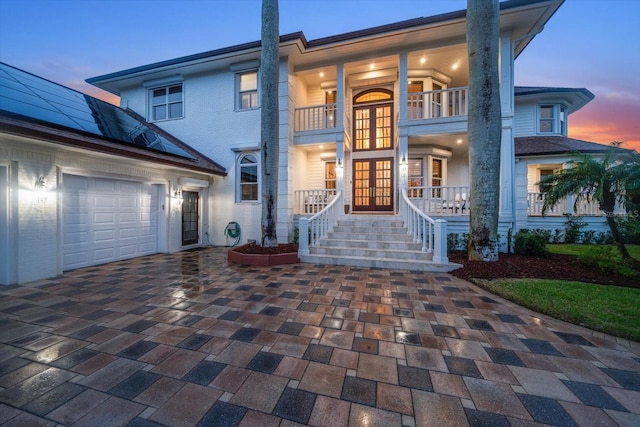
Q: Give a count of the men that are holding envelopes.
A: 0